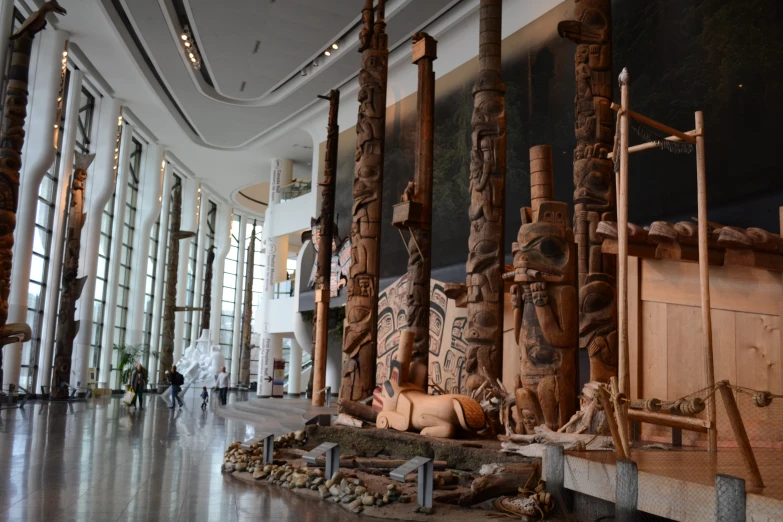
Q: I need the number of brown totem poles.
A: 11